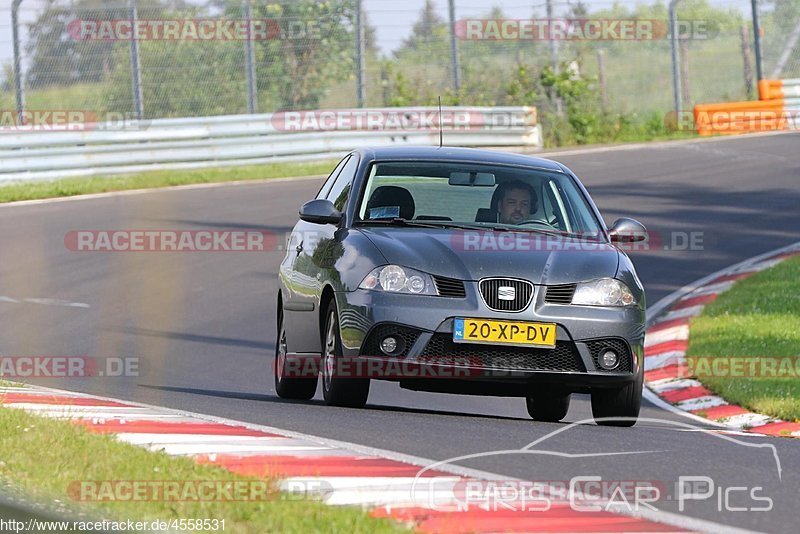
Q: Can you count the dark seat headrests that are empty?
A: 1